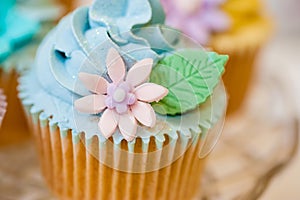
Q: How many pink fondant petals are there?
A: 8